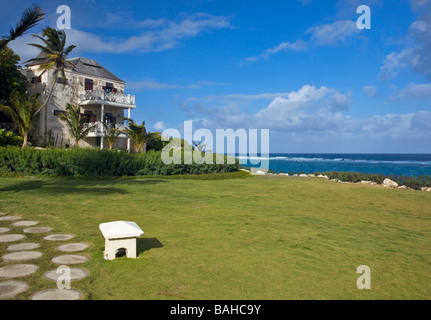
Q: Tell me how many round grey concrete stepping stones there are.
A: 15